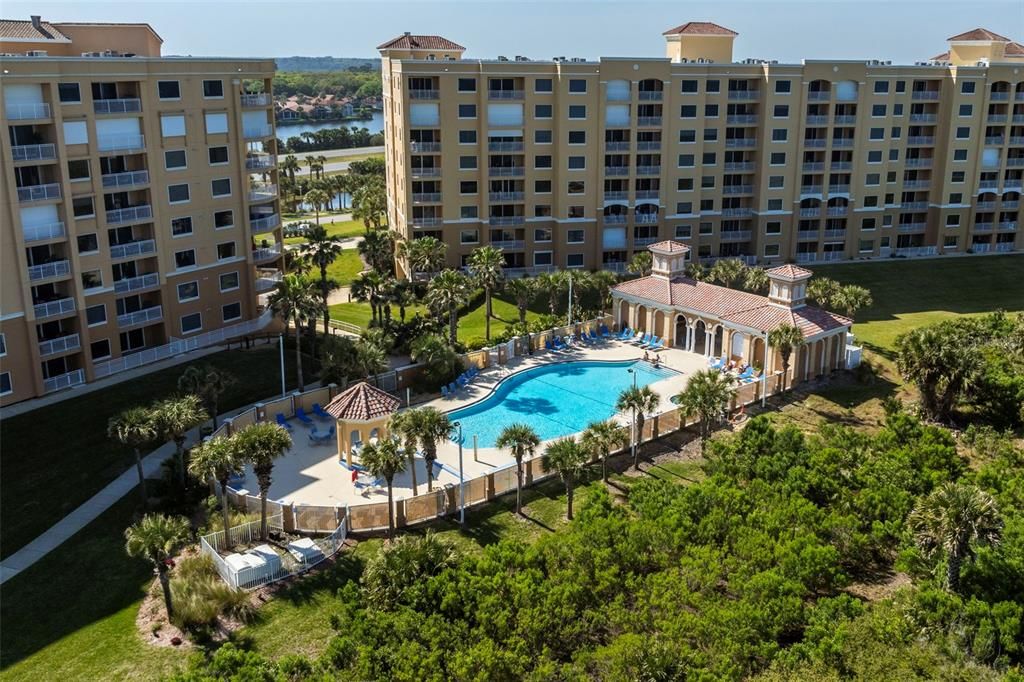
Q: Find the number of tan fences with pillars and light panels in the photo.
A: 1